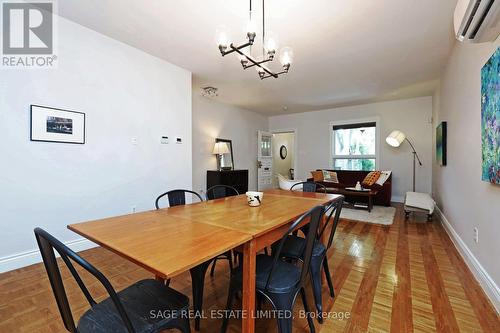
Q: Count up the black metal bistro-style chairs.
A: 6